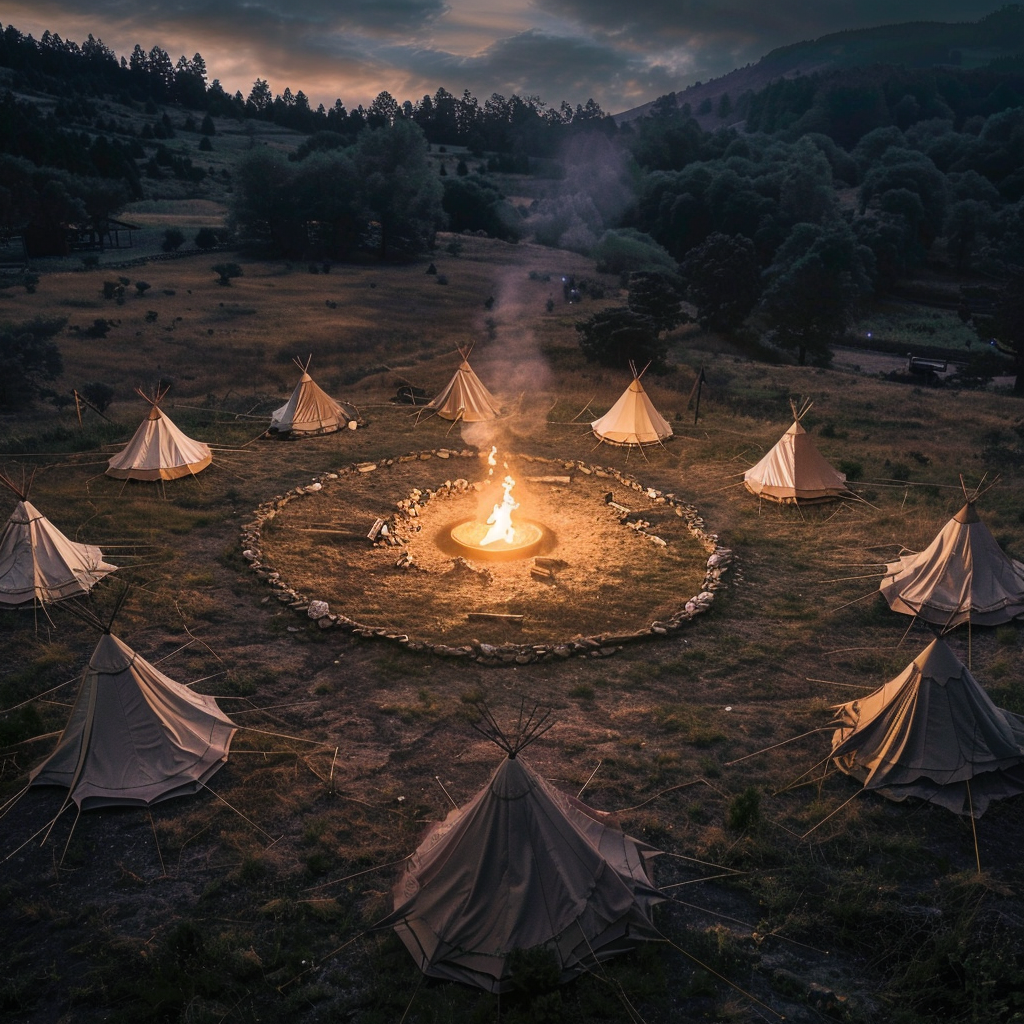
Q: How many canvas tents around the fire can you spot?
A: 10